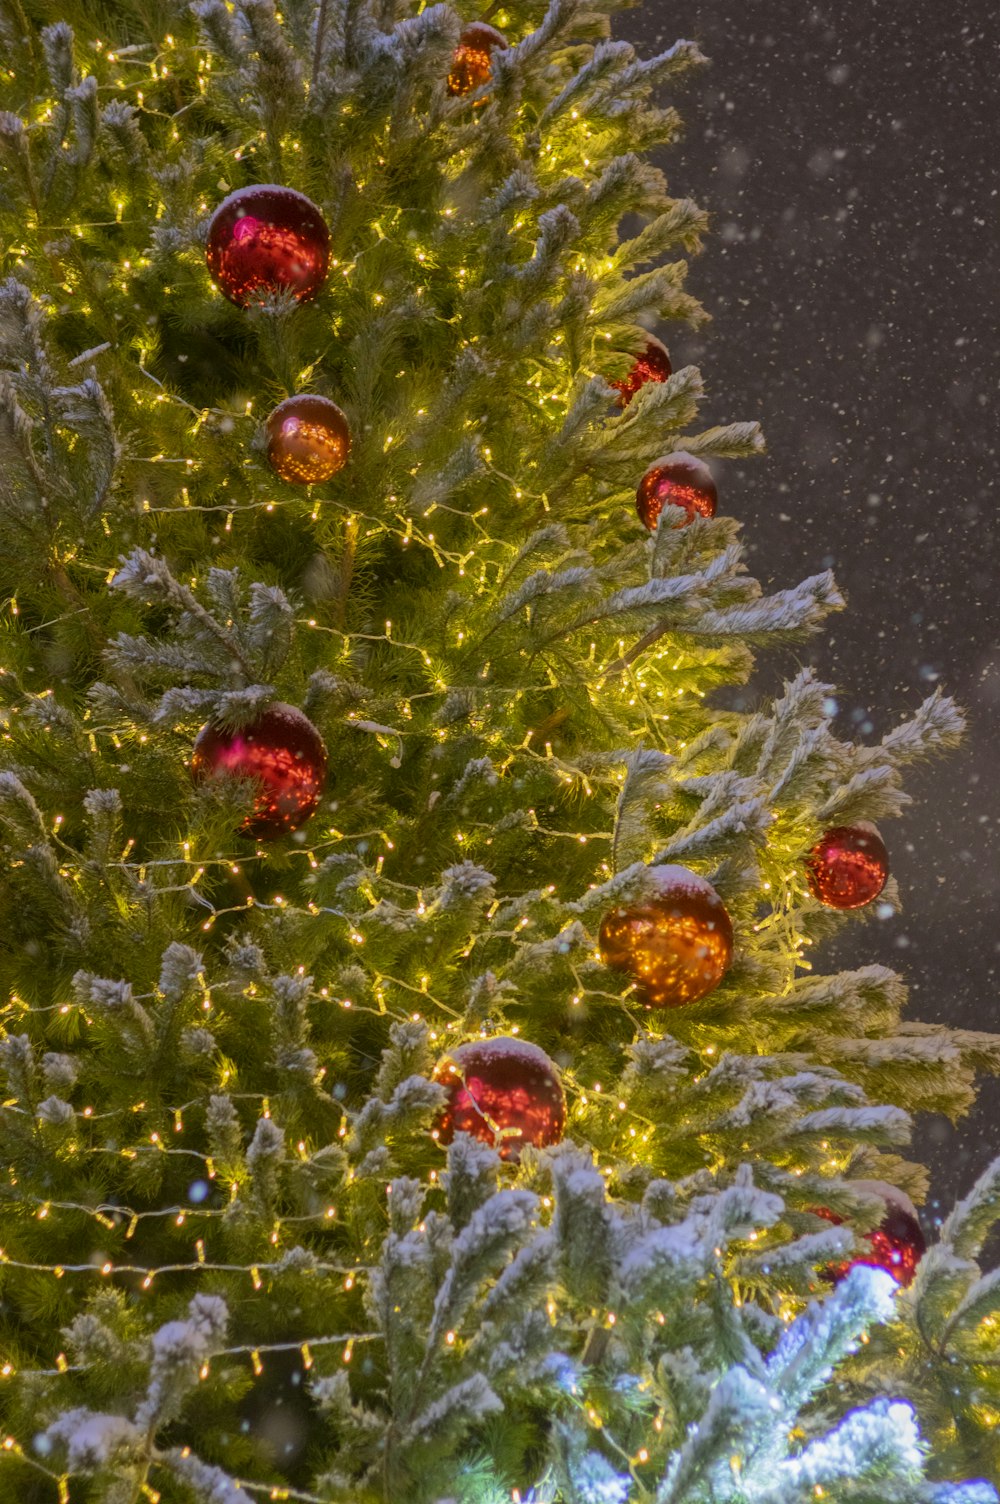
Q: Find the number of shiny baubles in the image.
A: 10